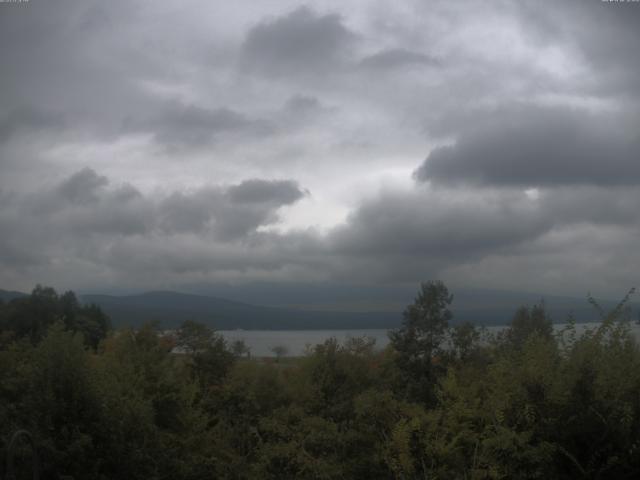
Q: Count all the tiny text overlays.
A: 2